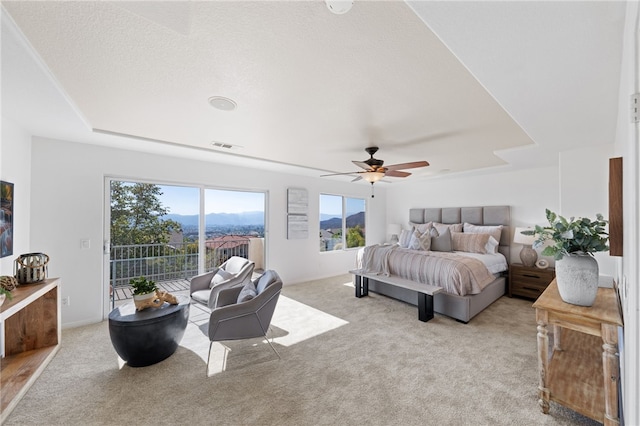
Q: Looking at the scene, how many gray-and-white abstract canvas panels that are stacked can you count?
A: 2